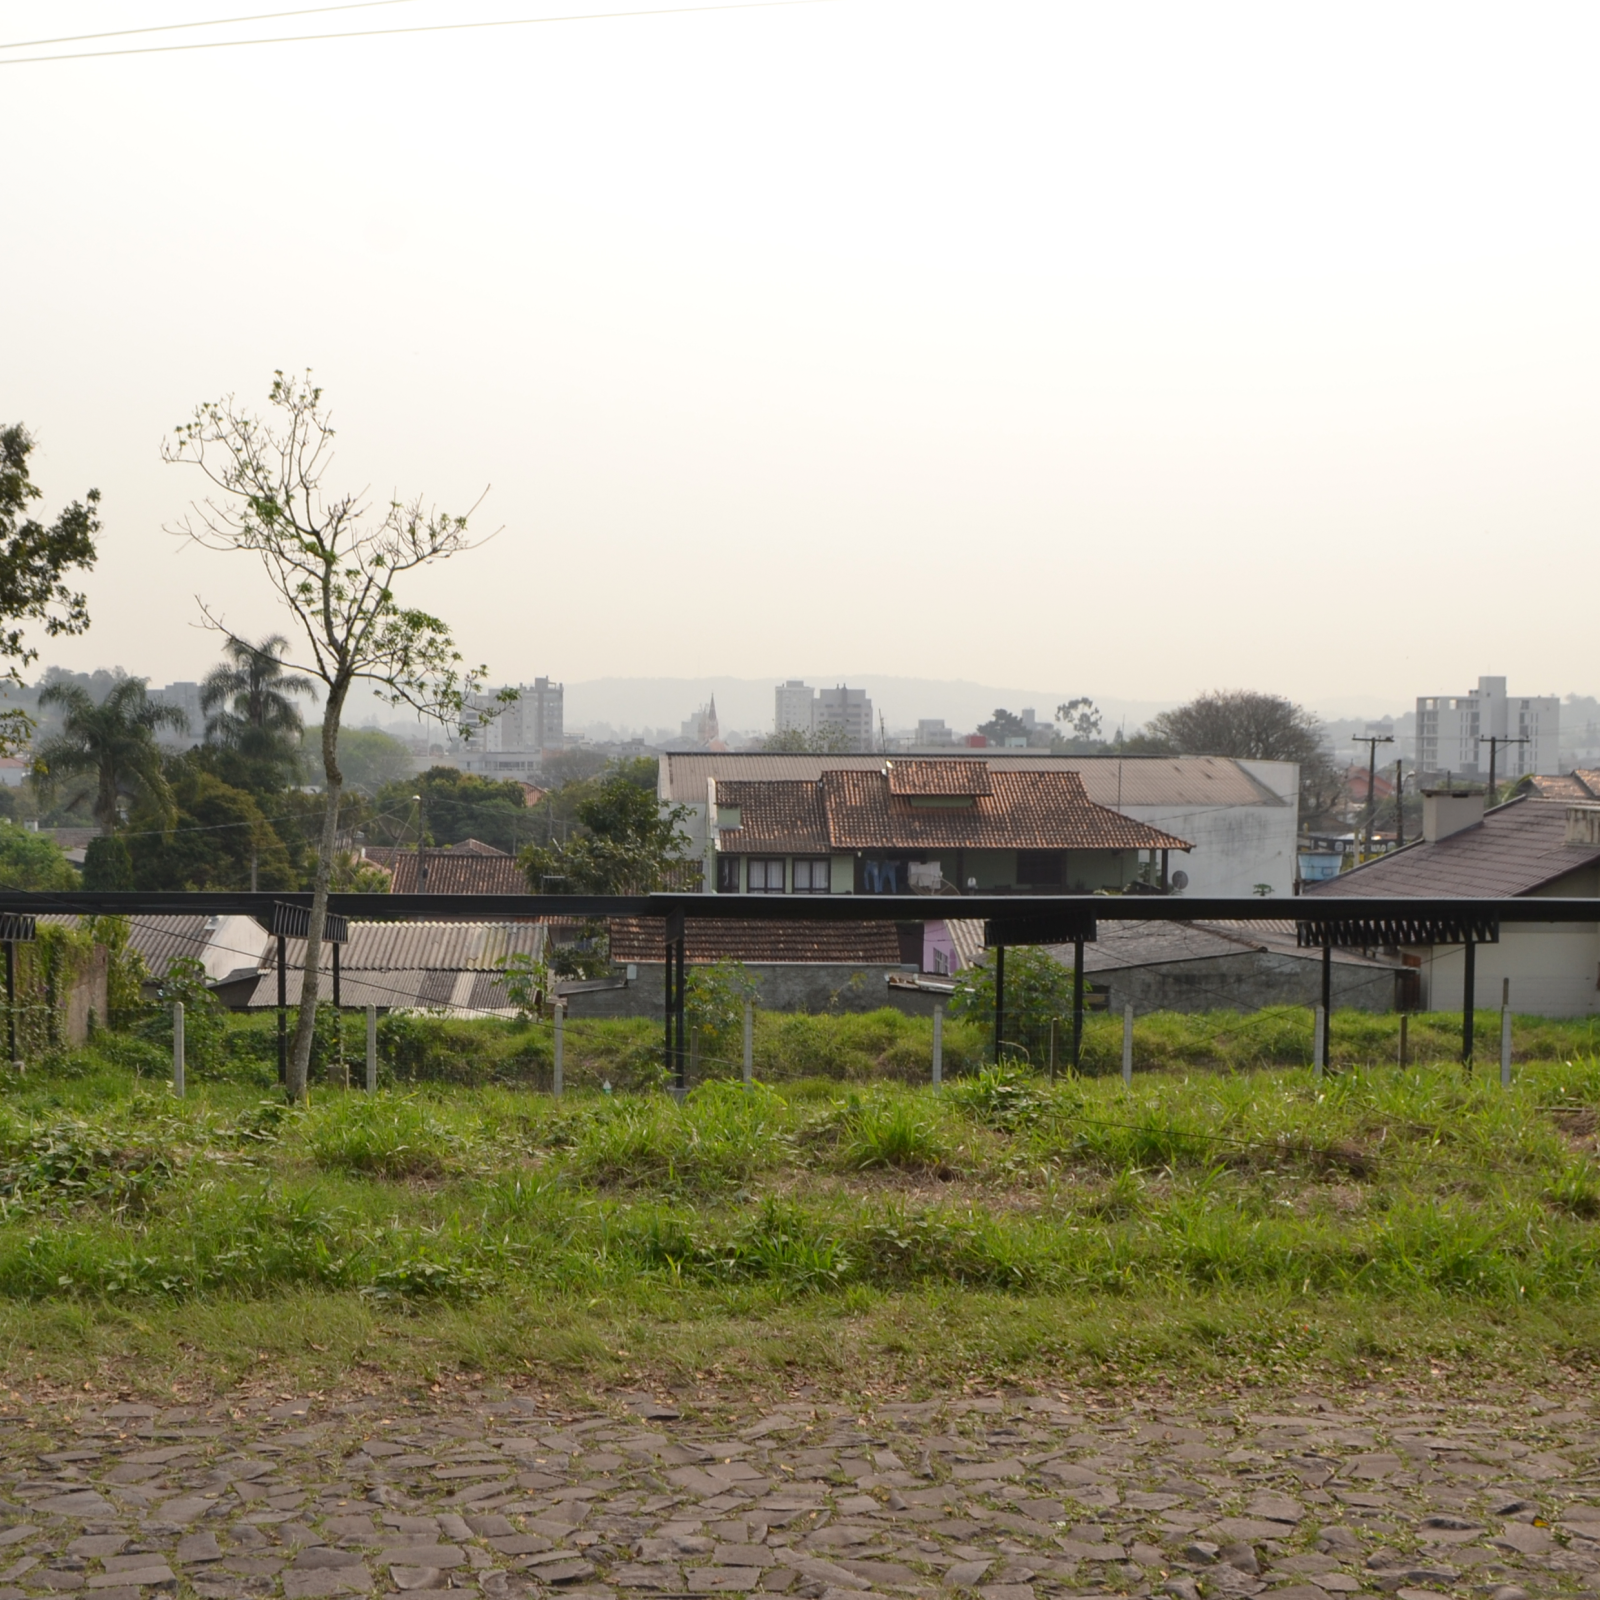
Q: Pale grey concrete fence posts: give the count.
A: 8